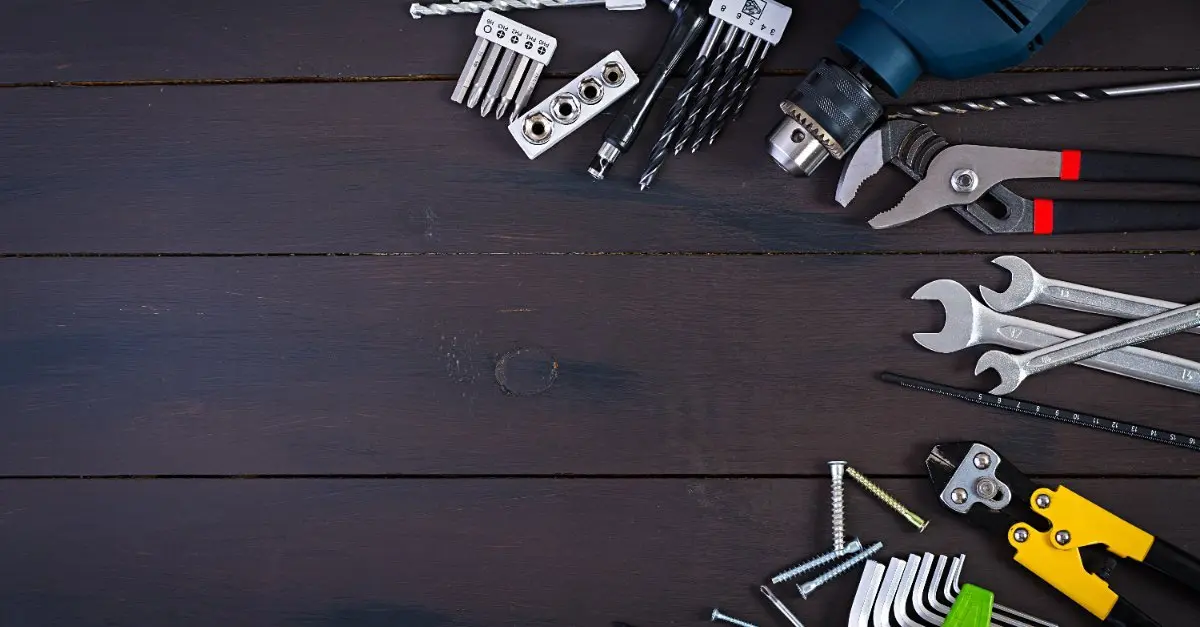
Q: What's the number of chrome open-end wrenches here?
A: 3